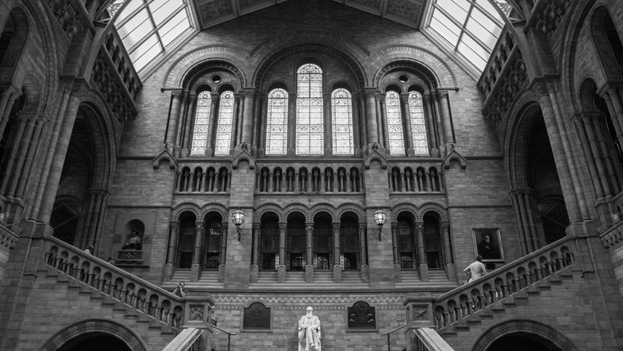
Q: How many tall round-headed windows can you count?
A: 7